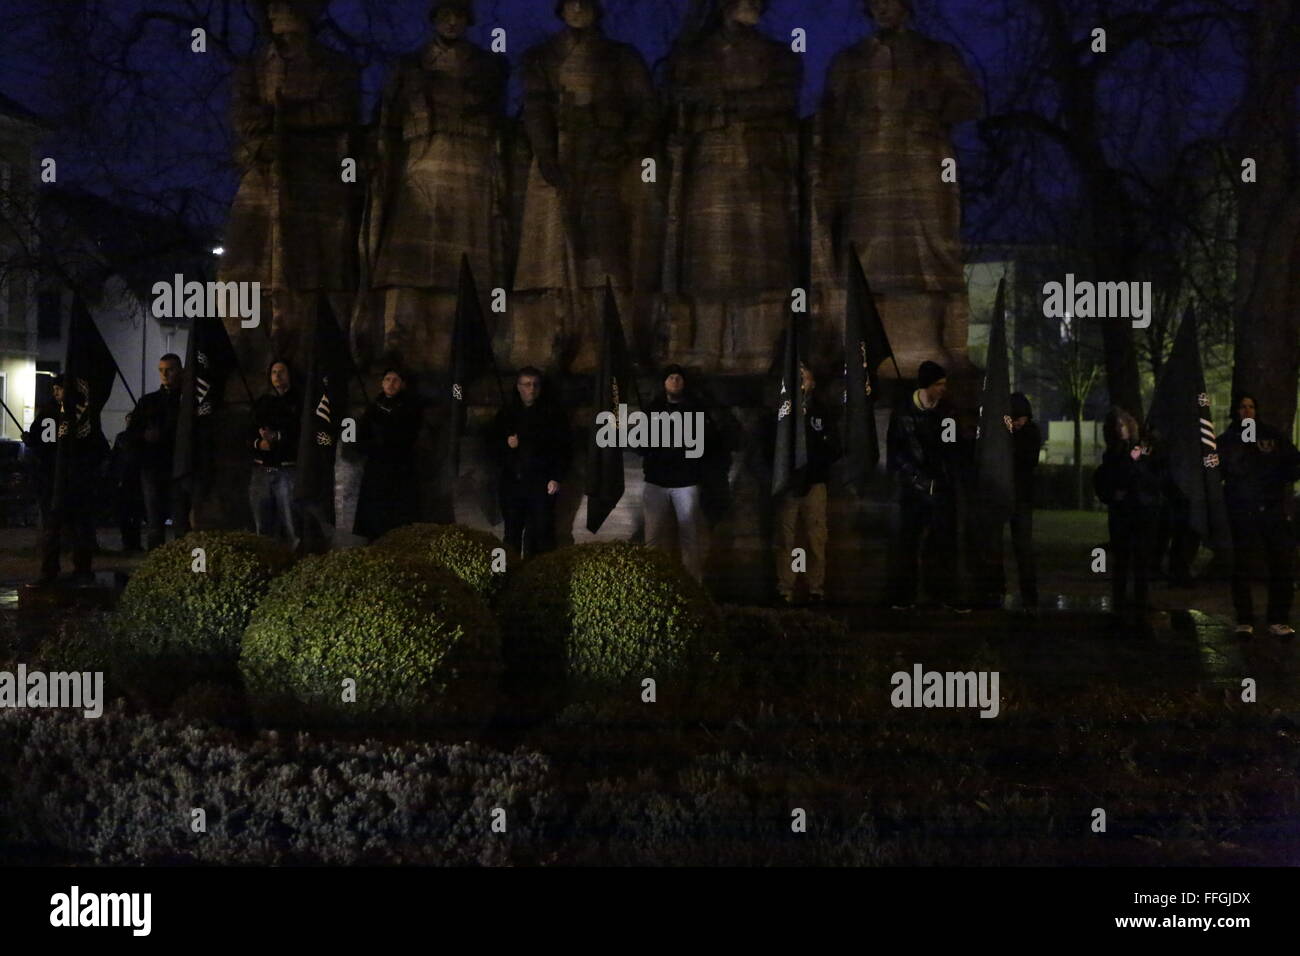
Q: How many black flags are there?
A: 9